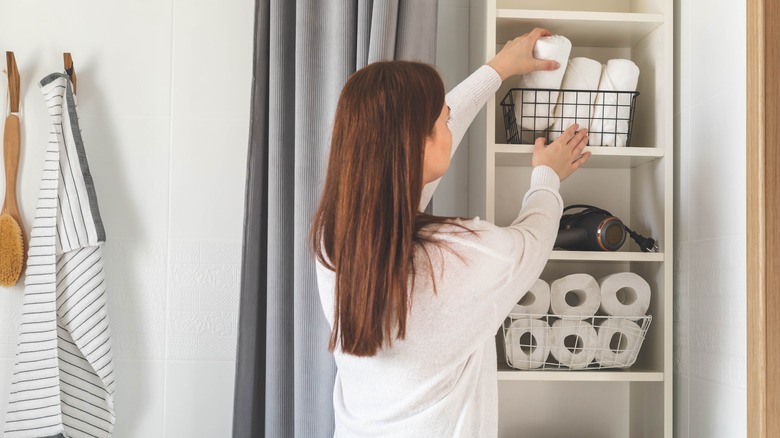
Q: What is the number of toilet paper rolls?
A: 6